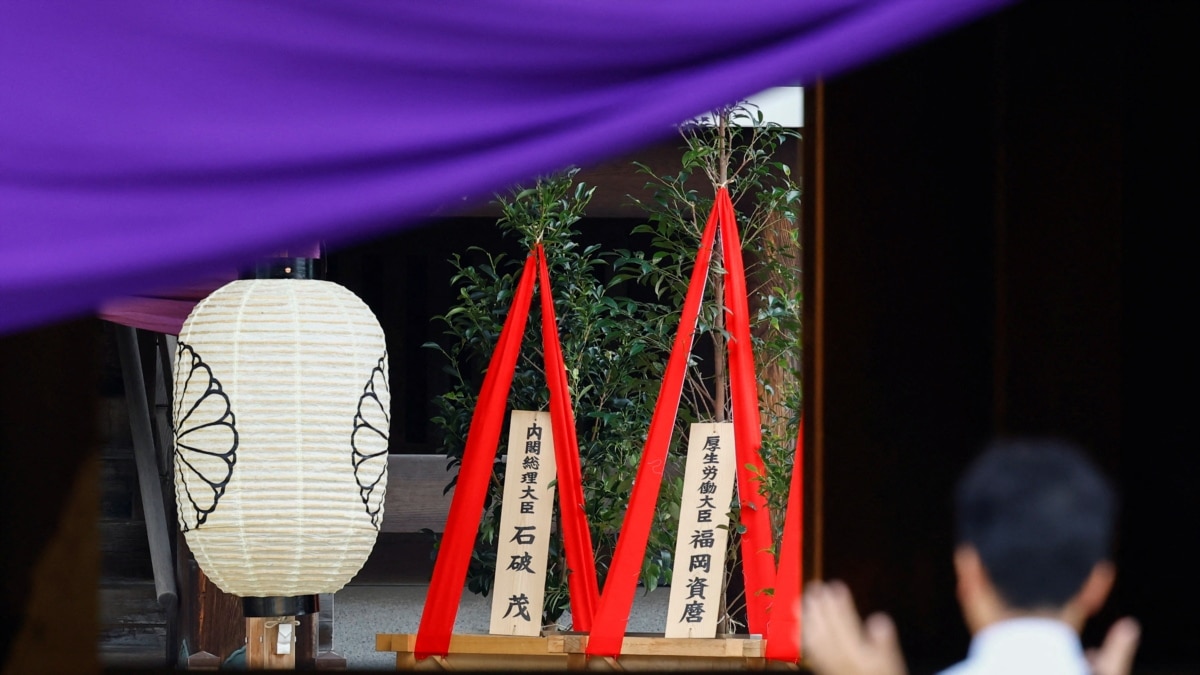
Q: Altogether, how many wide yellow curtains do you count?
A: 0